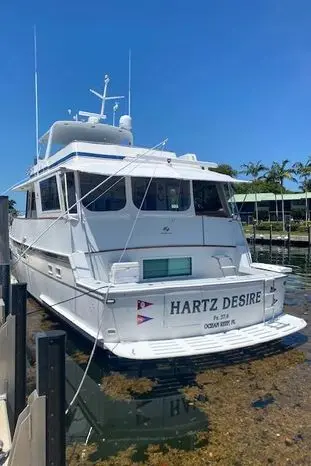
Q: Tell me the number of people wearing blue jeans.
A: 0